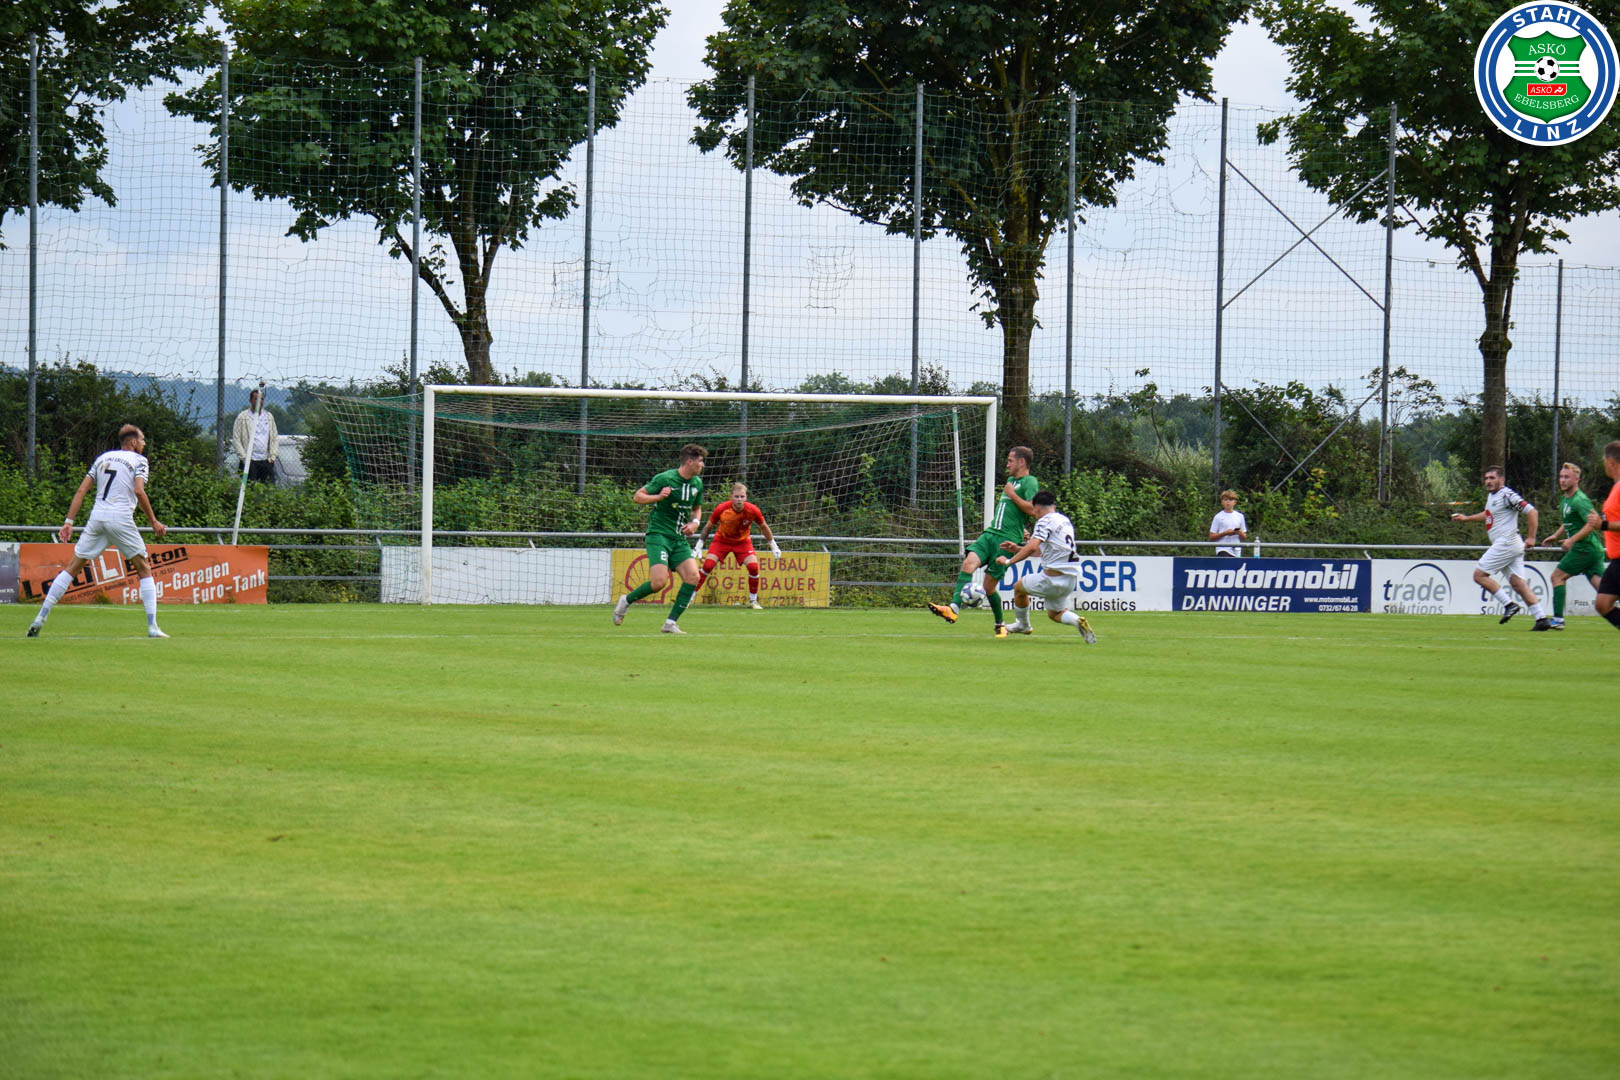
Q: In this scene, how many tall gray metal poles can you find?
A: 10